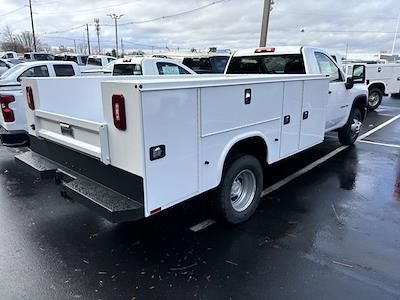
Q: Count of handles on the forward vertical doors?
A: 2